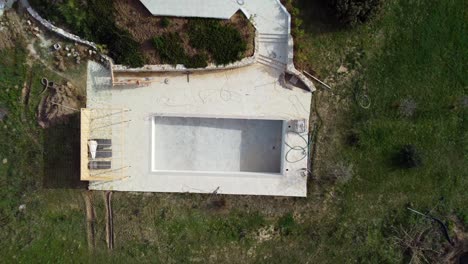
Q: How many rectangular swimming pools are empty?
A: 1